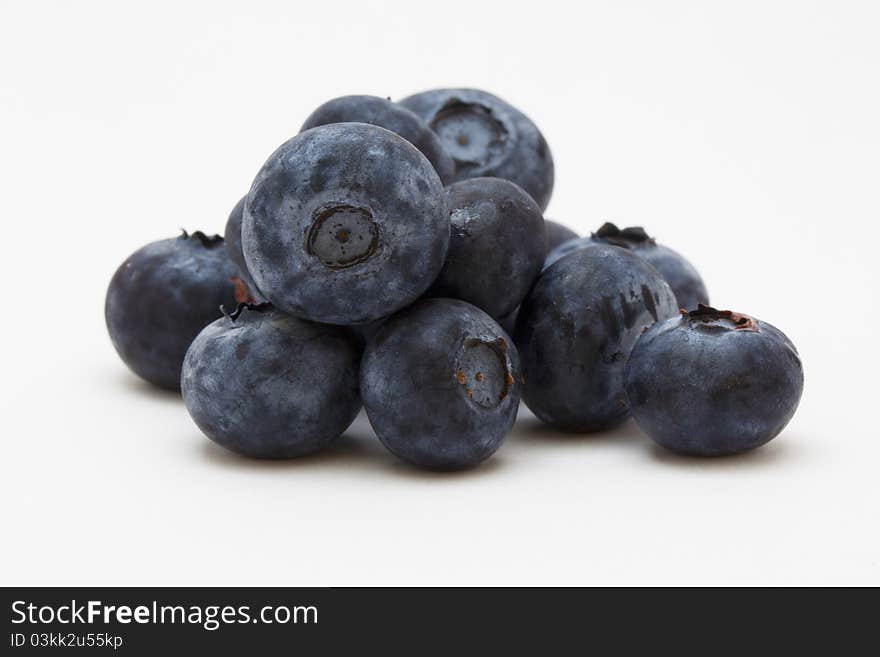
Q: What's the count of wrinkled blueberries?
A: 0